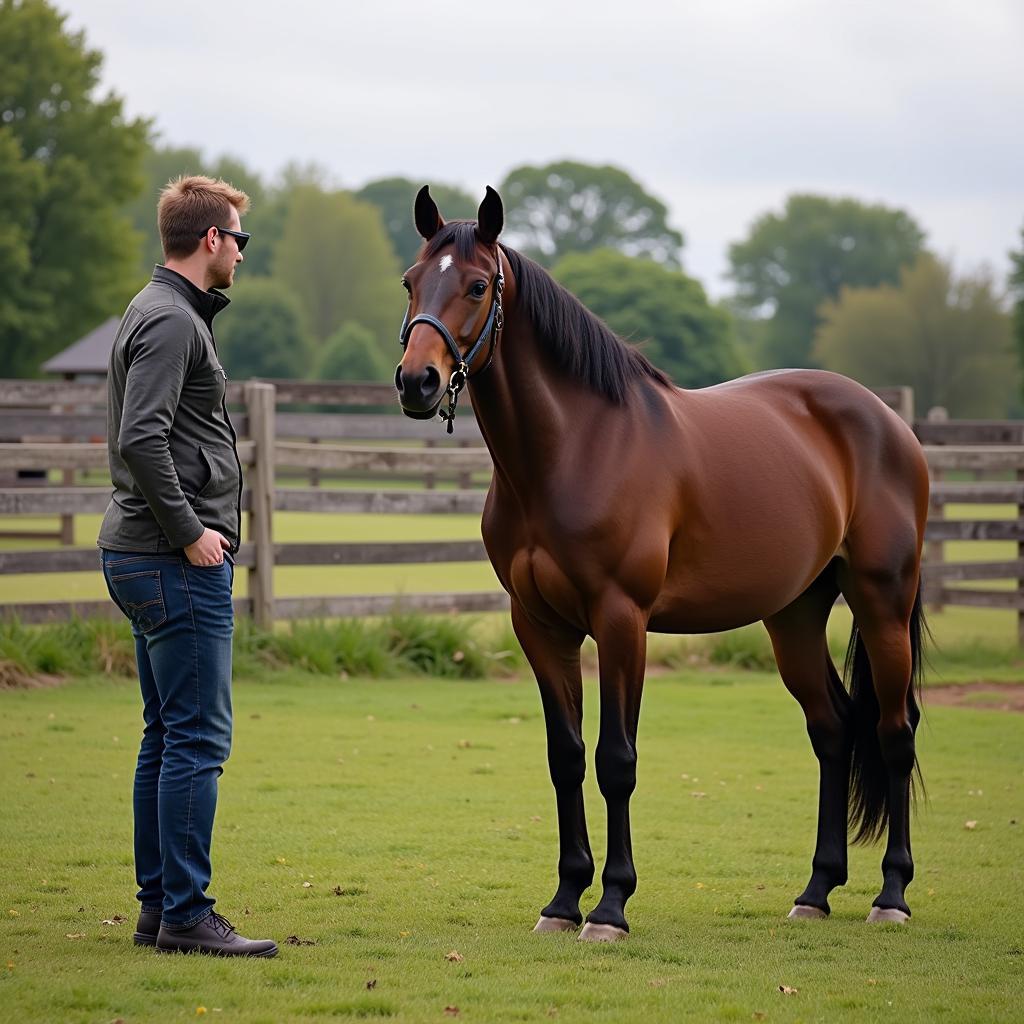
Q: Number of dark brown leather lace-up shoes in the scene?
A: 2